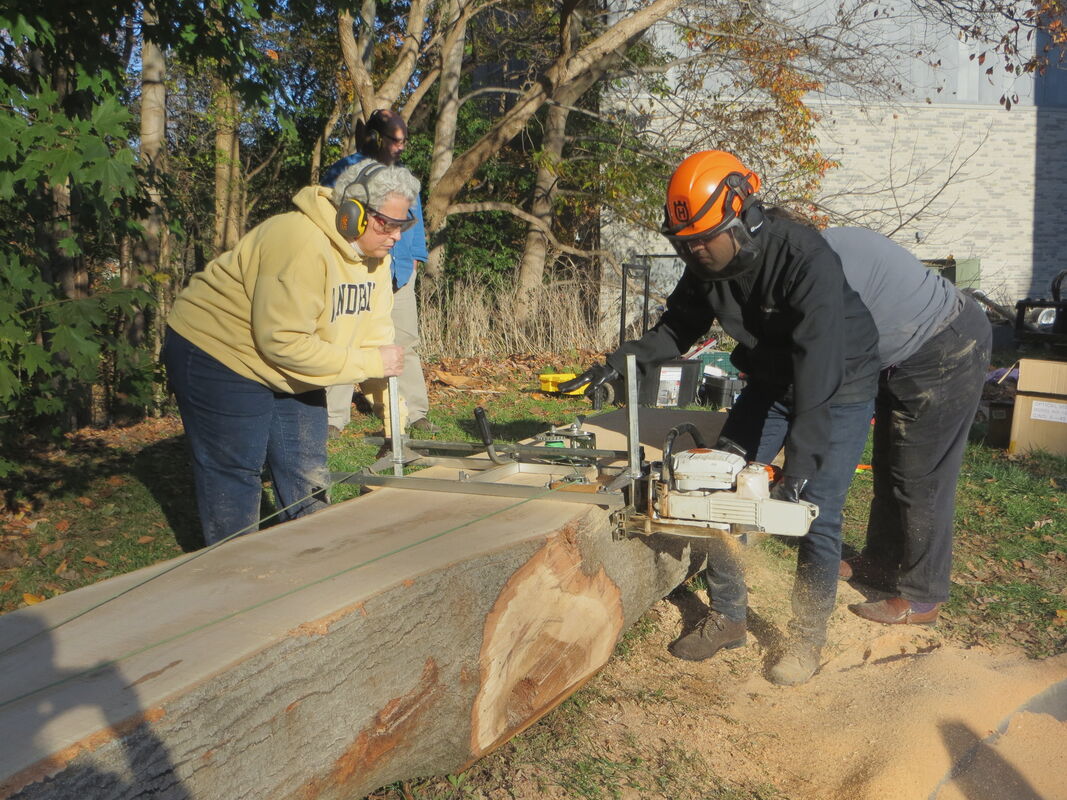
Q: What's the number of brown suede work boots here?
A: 2